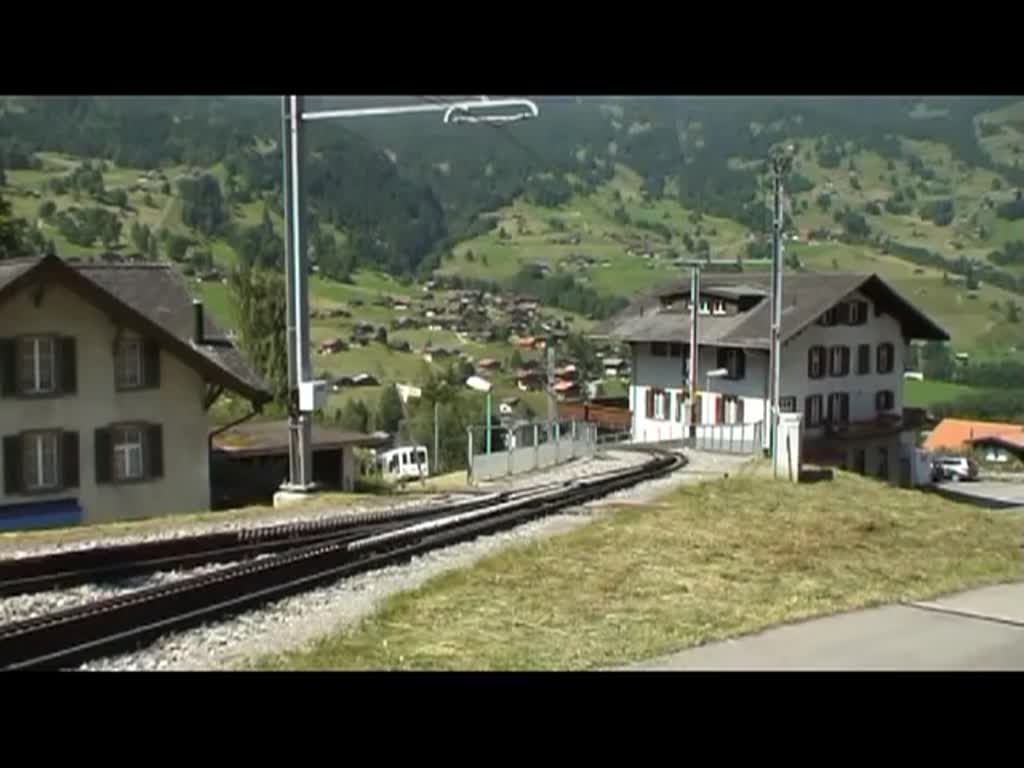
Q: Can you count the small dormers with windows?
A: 1